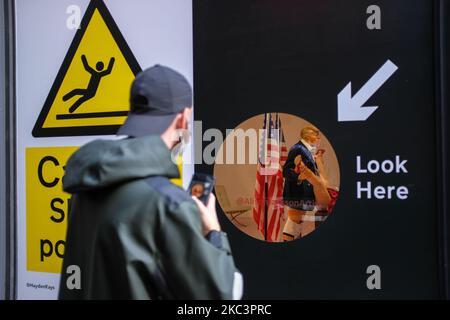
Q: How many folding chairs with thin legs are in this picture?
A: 1